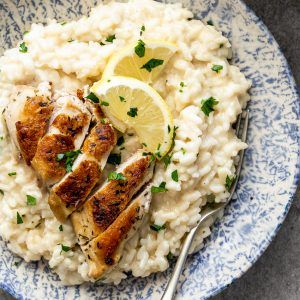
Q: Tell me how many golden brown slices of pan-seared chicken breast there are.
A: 5